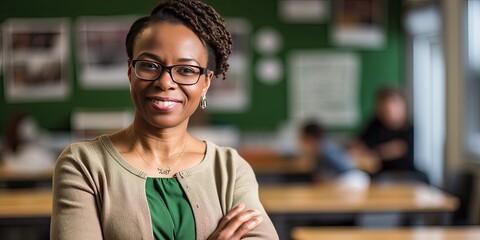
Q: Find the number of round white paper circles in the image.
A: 2